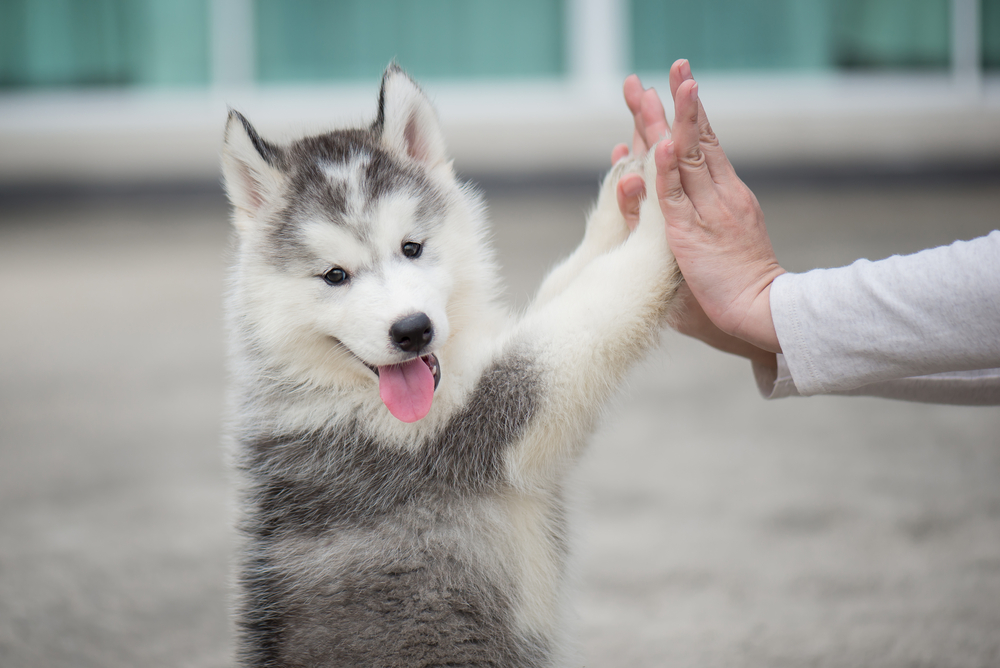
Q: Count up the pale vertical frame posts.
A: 3